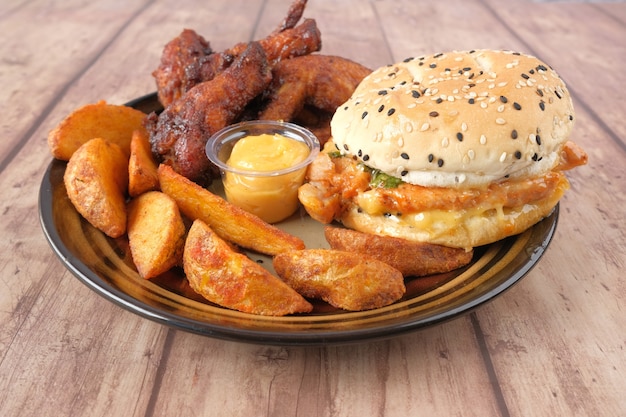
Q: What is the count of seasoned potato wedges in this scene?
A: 8